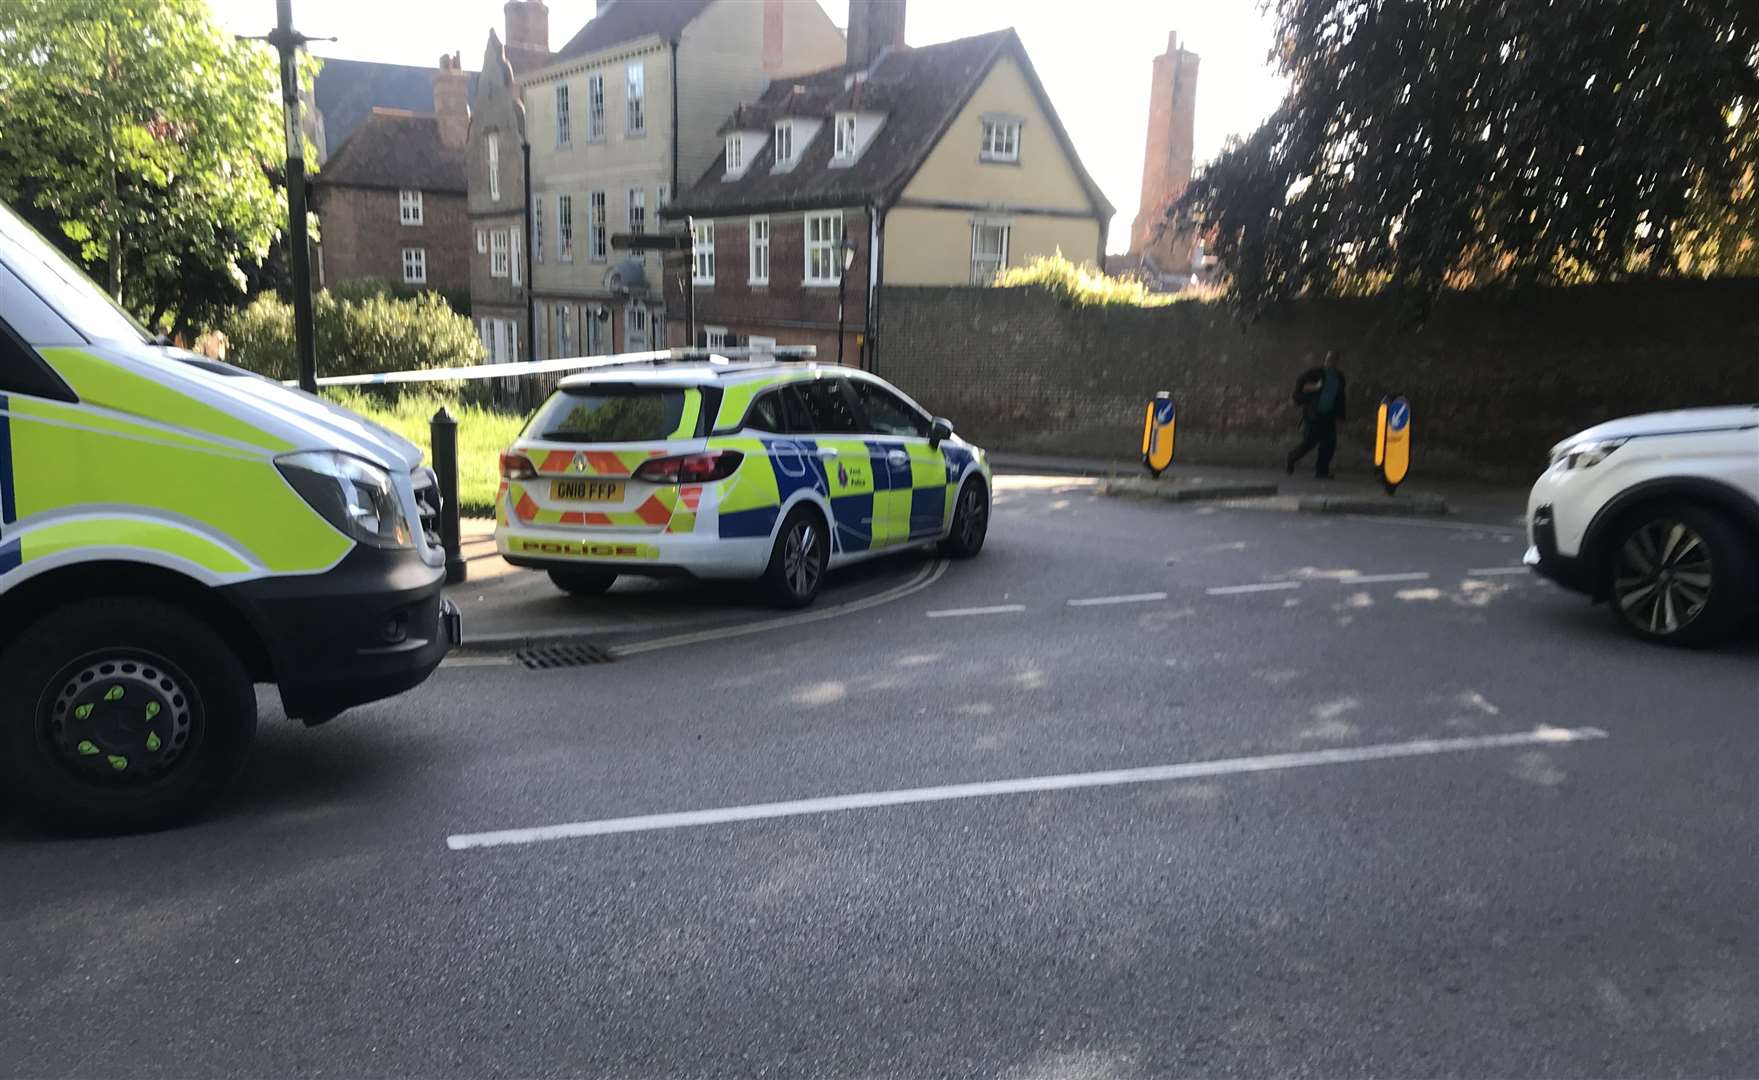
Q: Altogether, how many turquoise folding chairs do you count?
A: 0